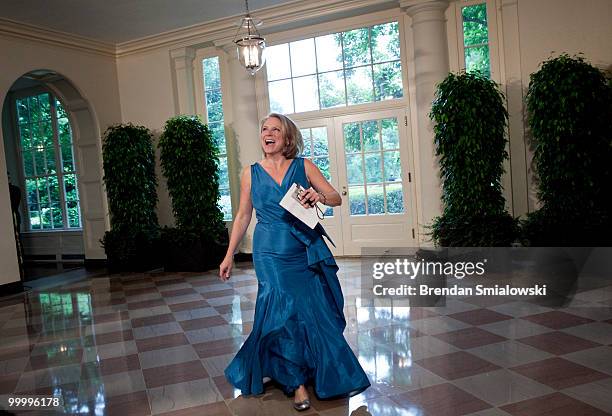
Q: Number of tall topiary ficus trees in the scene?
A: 4